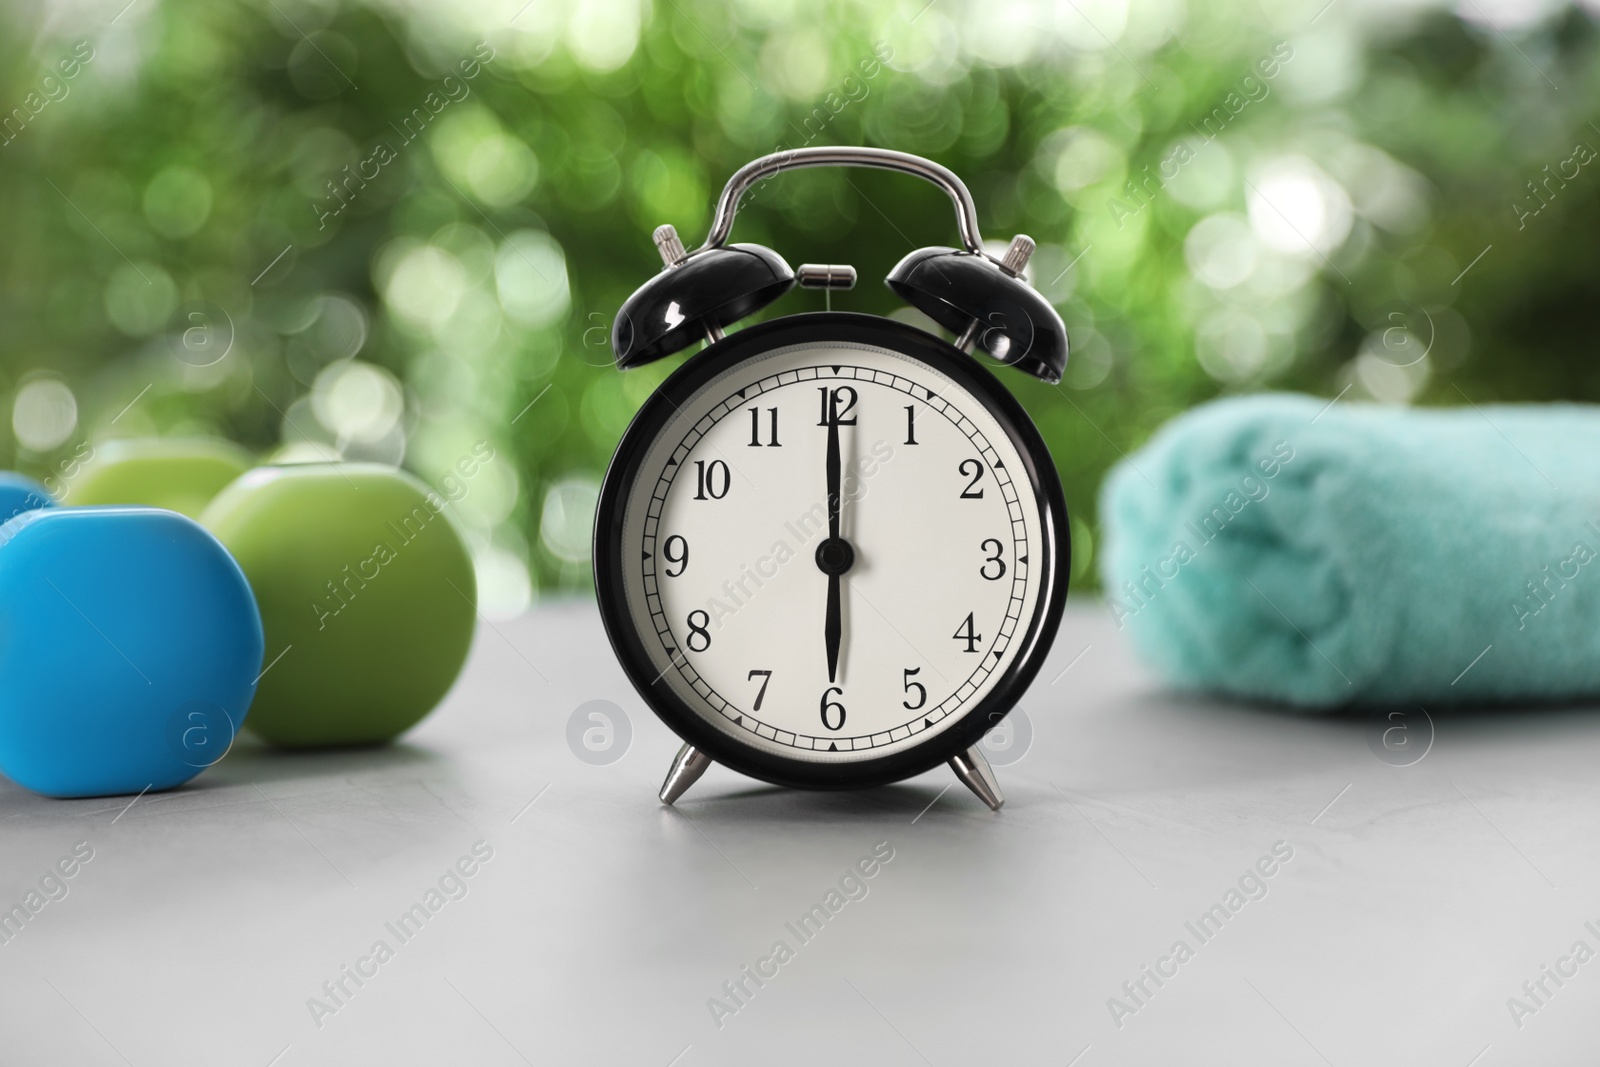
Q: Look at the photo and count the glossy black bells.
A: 2